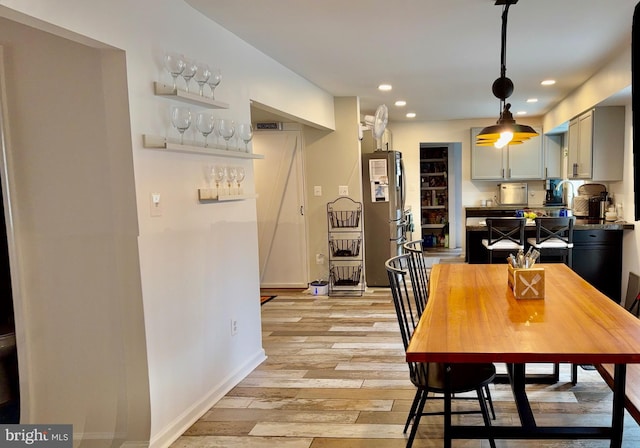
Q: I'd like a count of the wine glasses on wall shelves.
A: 11